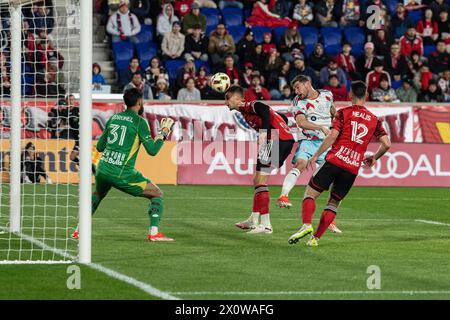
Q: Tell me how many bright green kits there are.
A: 1